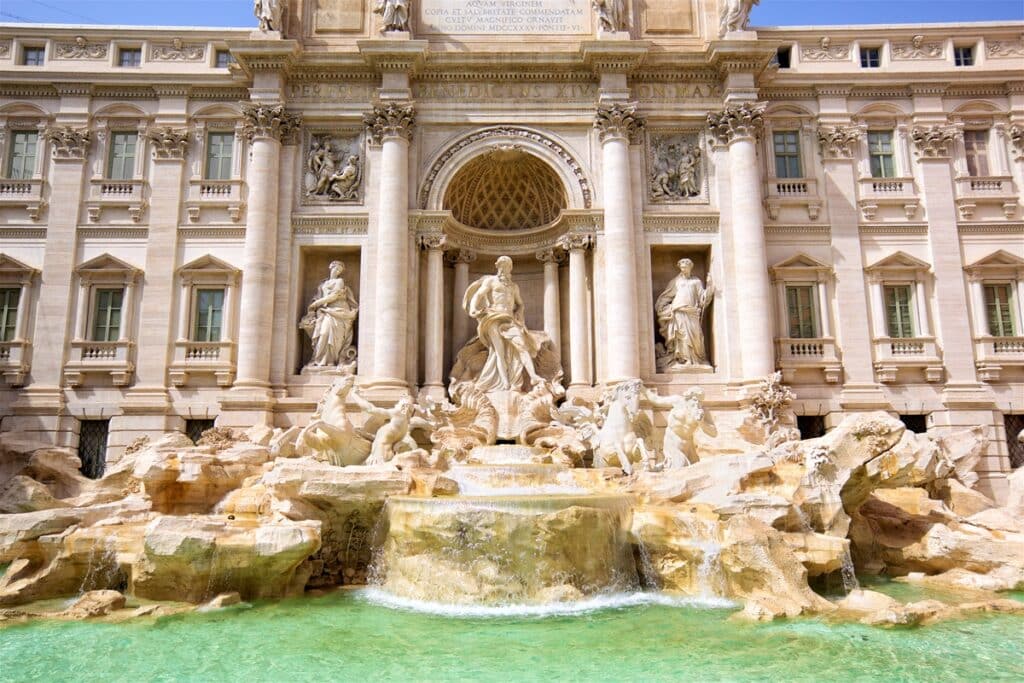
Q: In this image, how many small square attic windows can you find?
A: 6